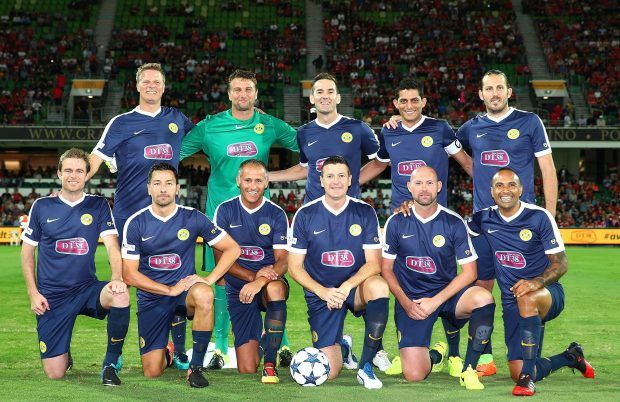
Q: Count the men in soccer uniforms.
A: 11